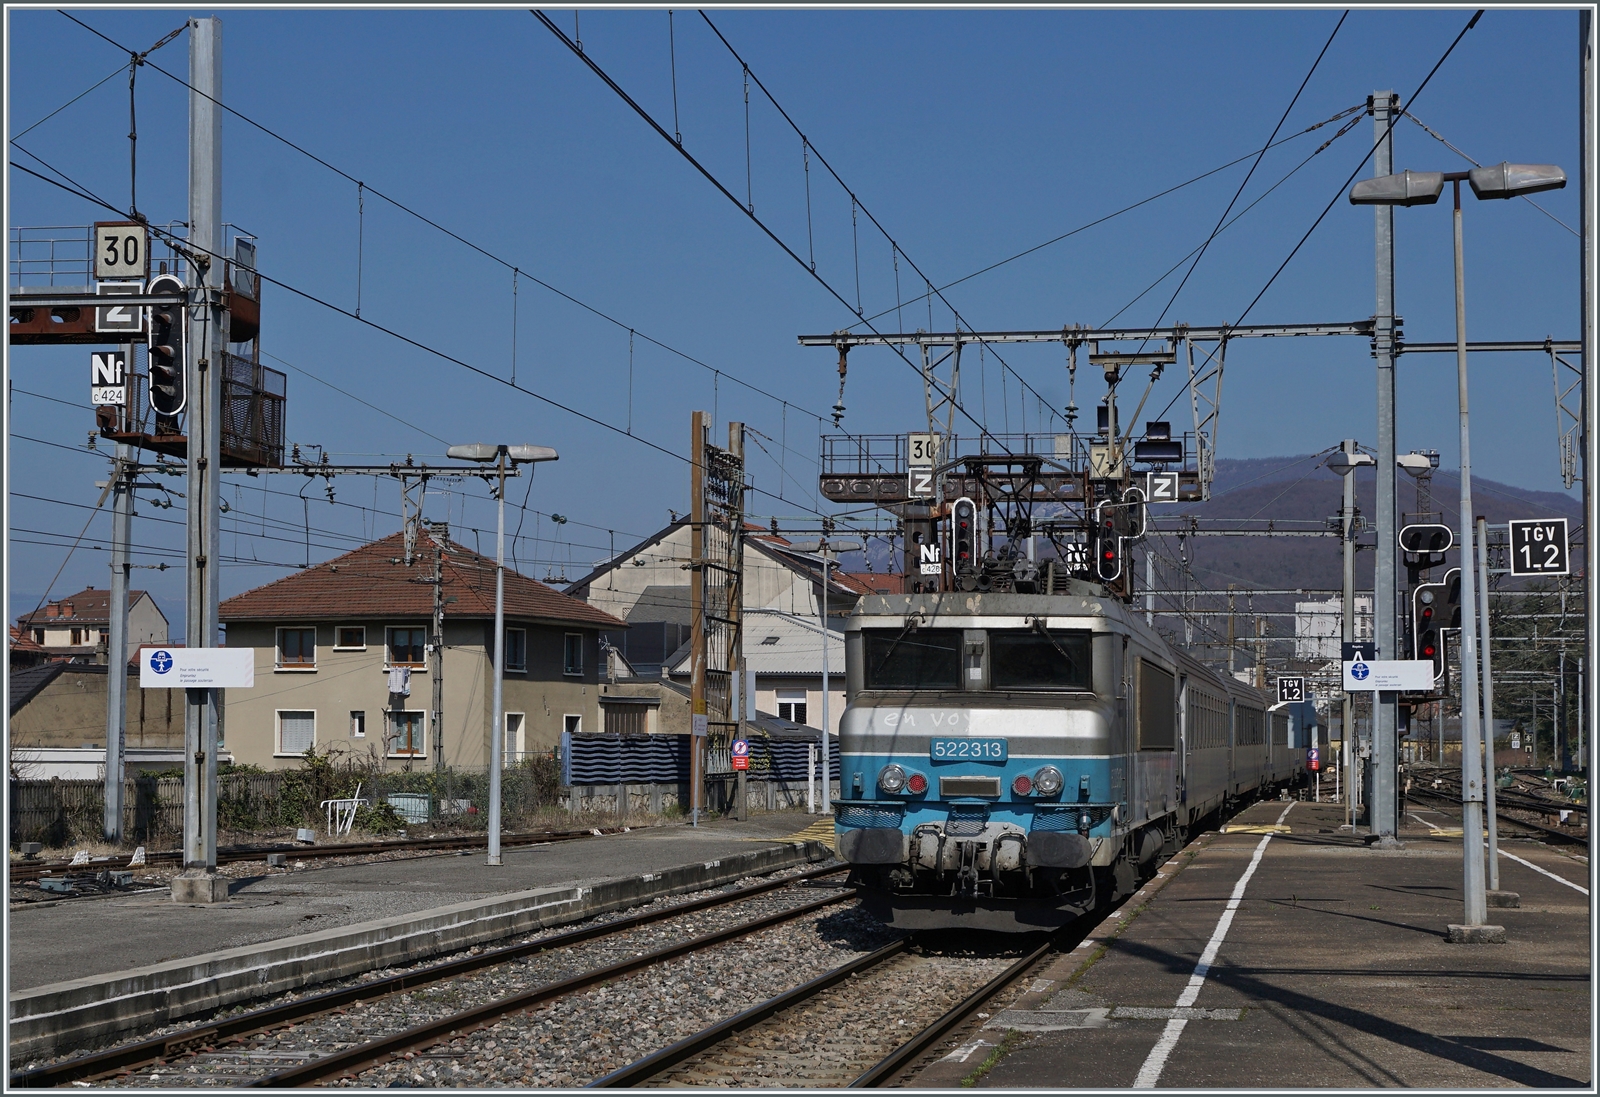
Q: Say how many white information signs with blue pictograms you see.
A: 2